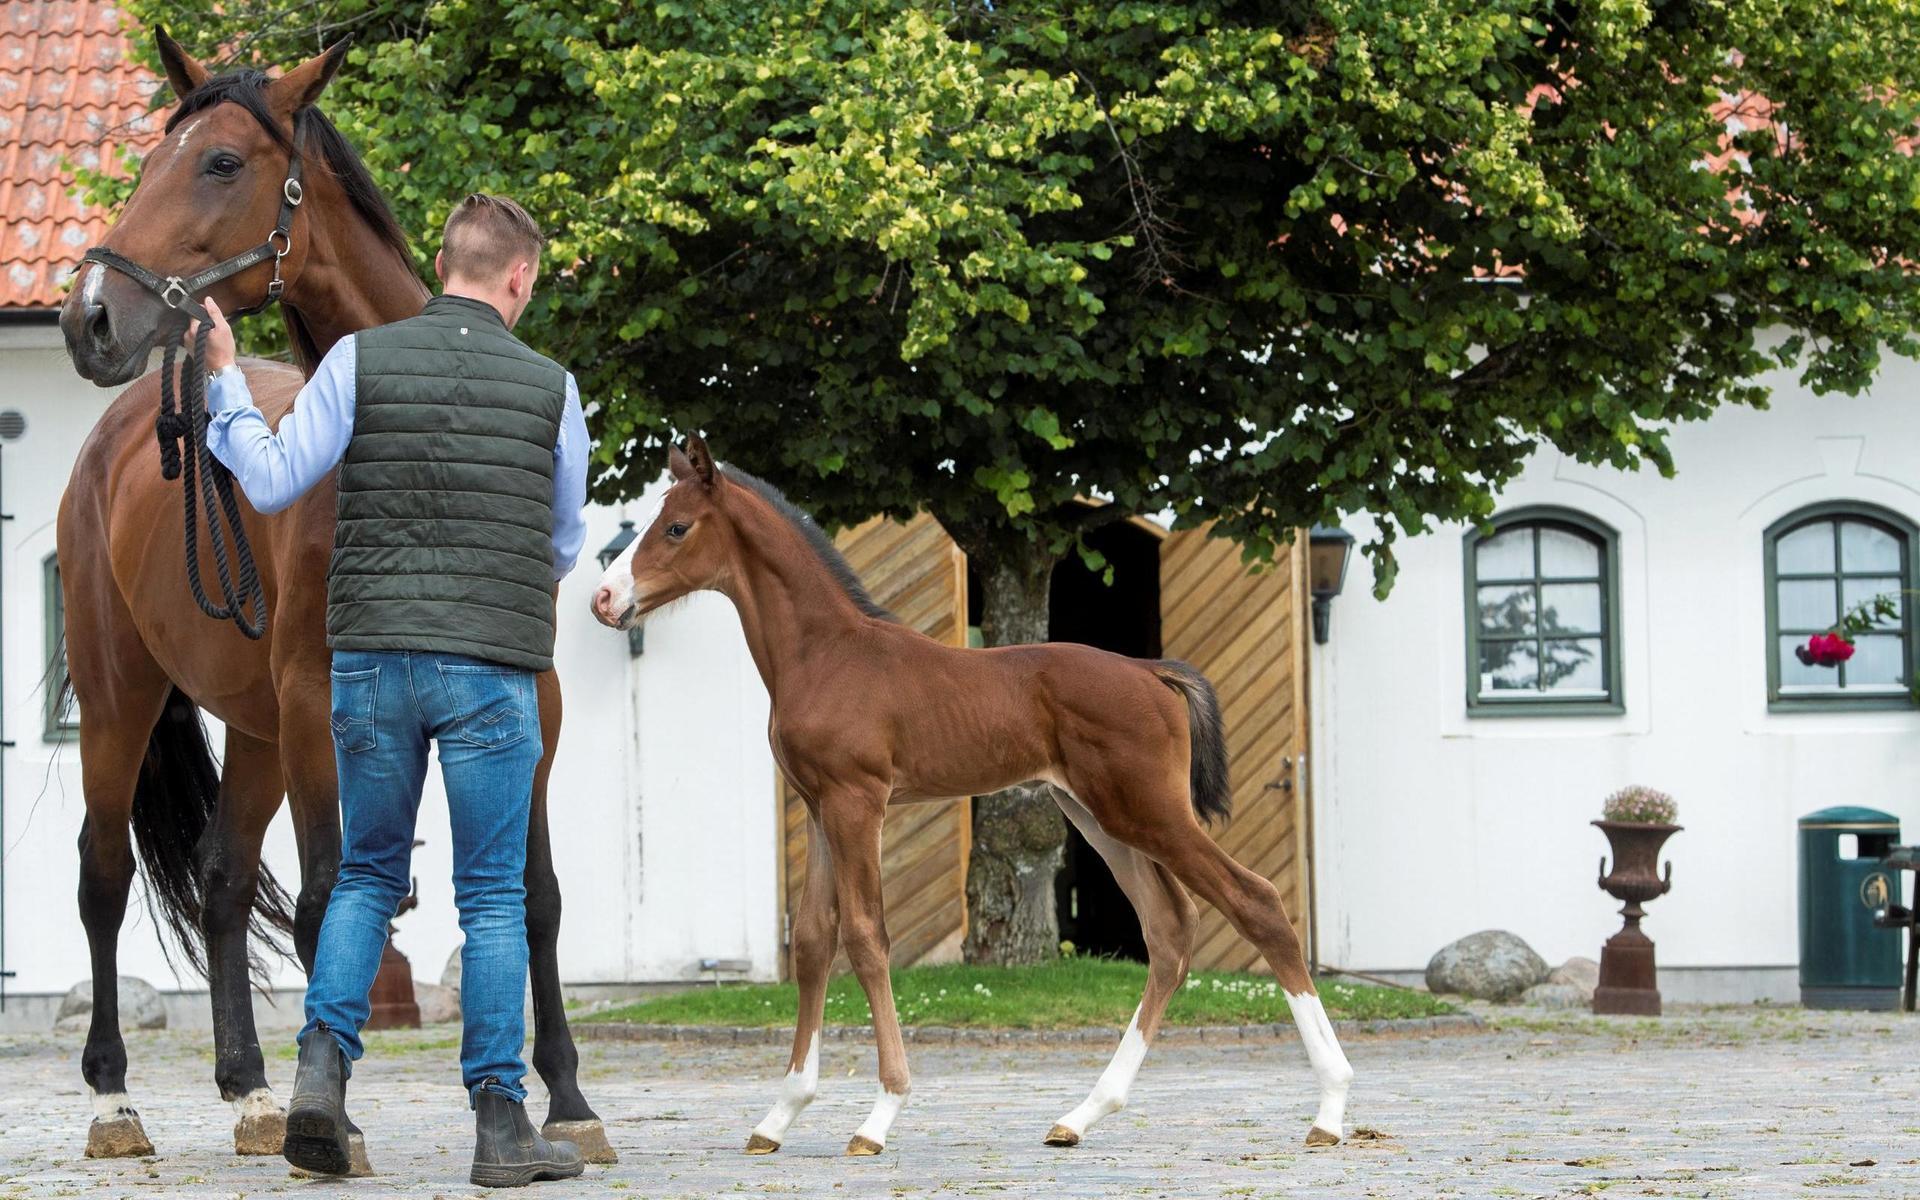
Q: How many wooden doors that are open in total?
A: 2